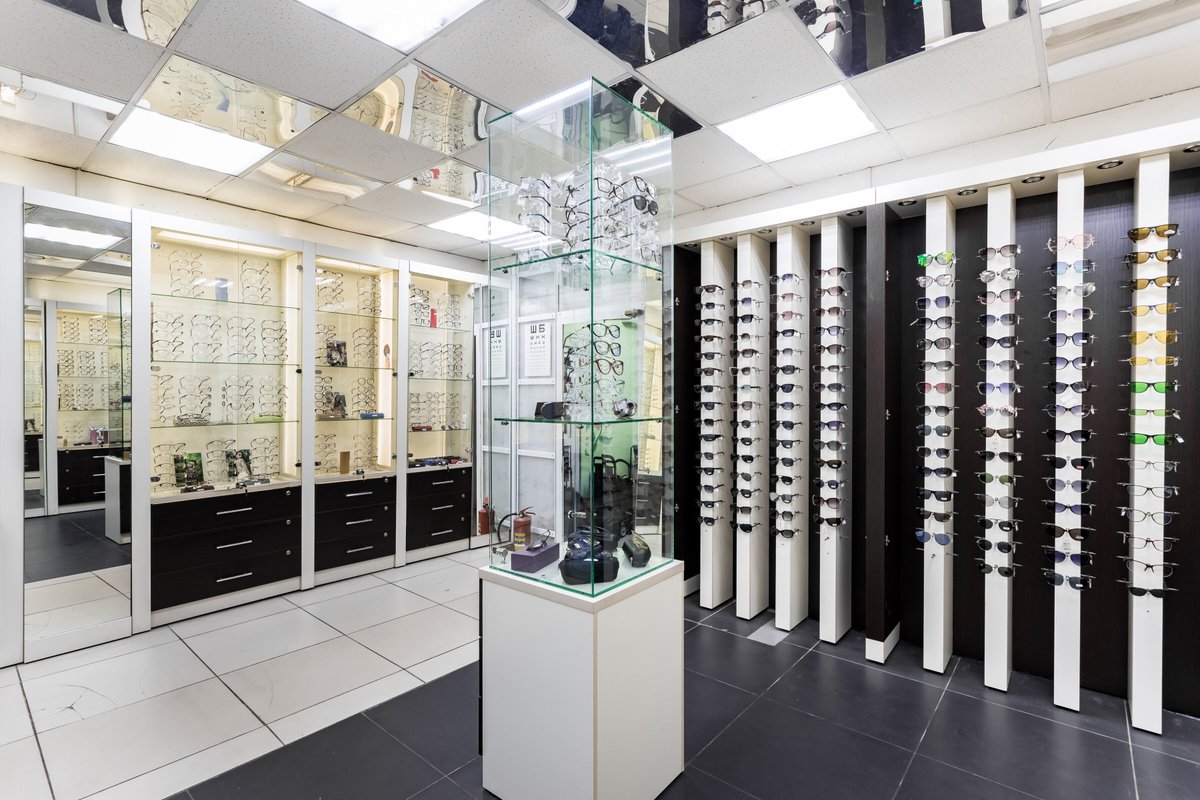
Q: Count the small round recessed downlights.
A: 10